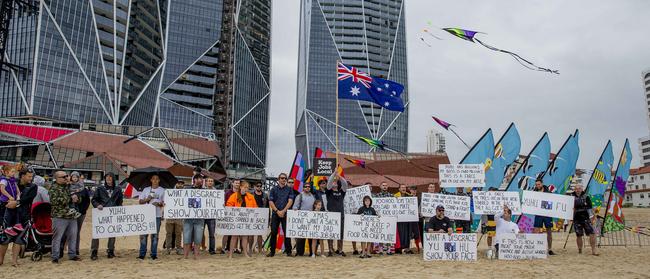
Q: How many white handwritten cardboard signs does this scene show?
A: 13